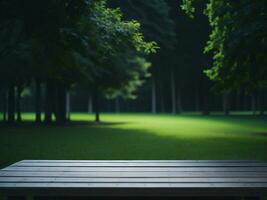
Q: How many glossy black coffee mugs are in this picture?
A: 0